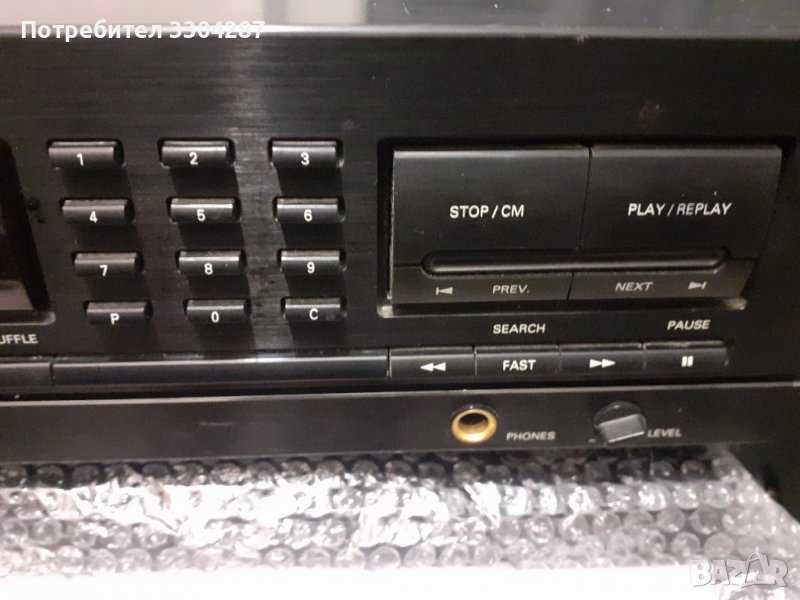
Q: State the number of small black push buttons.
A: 12